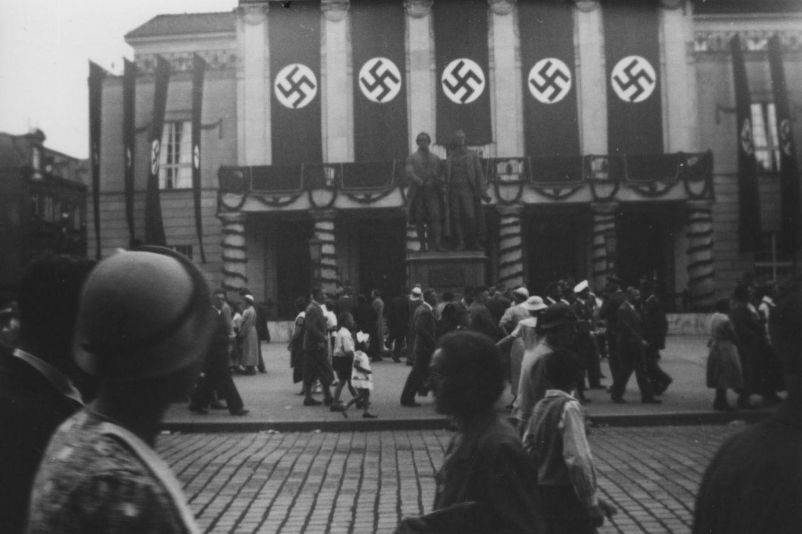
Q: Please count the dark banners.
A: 11